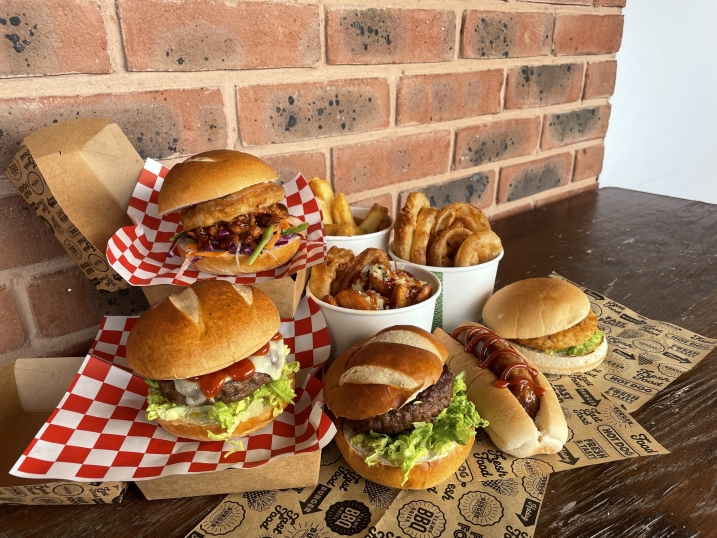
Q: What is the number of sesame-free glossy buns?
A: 3